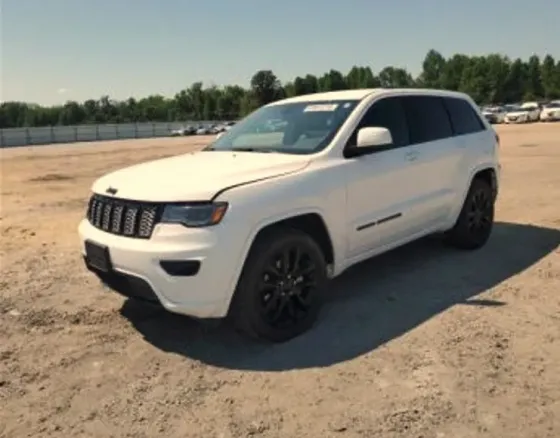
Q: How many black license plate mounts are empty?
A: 1